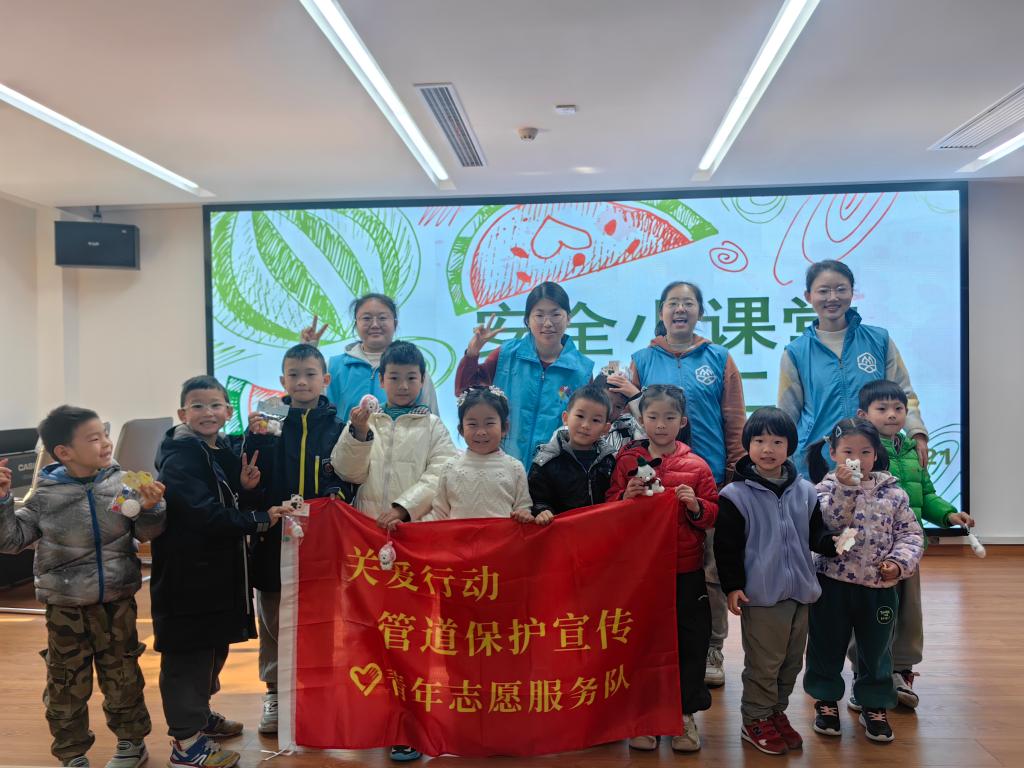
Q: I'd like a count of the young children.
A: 11